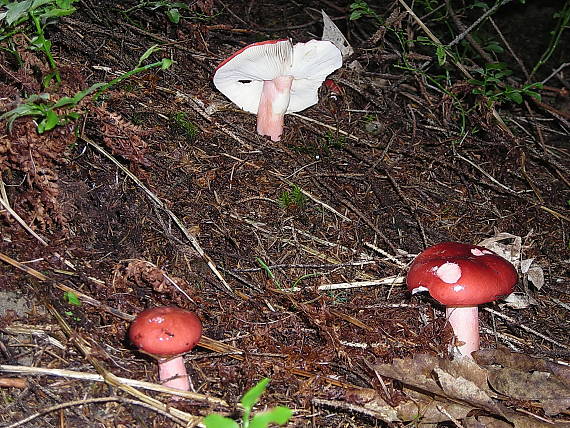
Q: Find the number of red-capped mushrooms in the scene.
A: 3